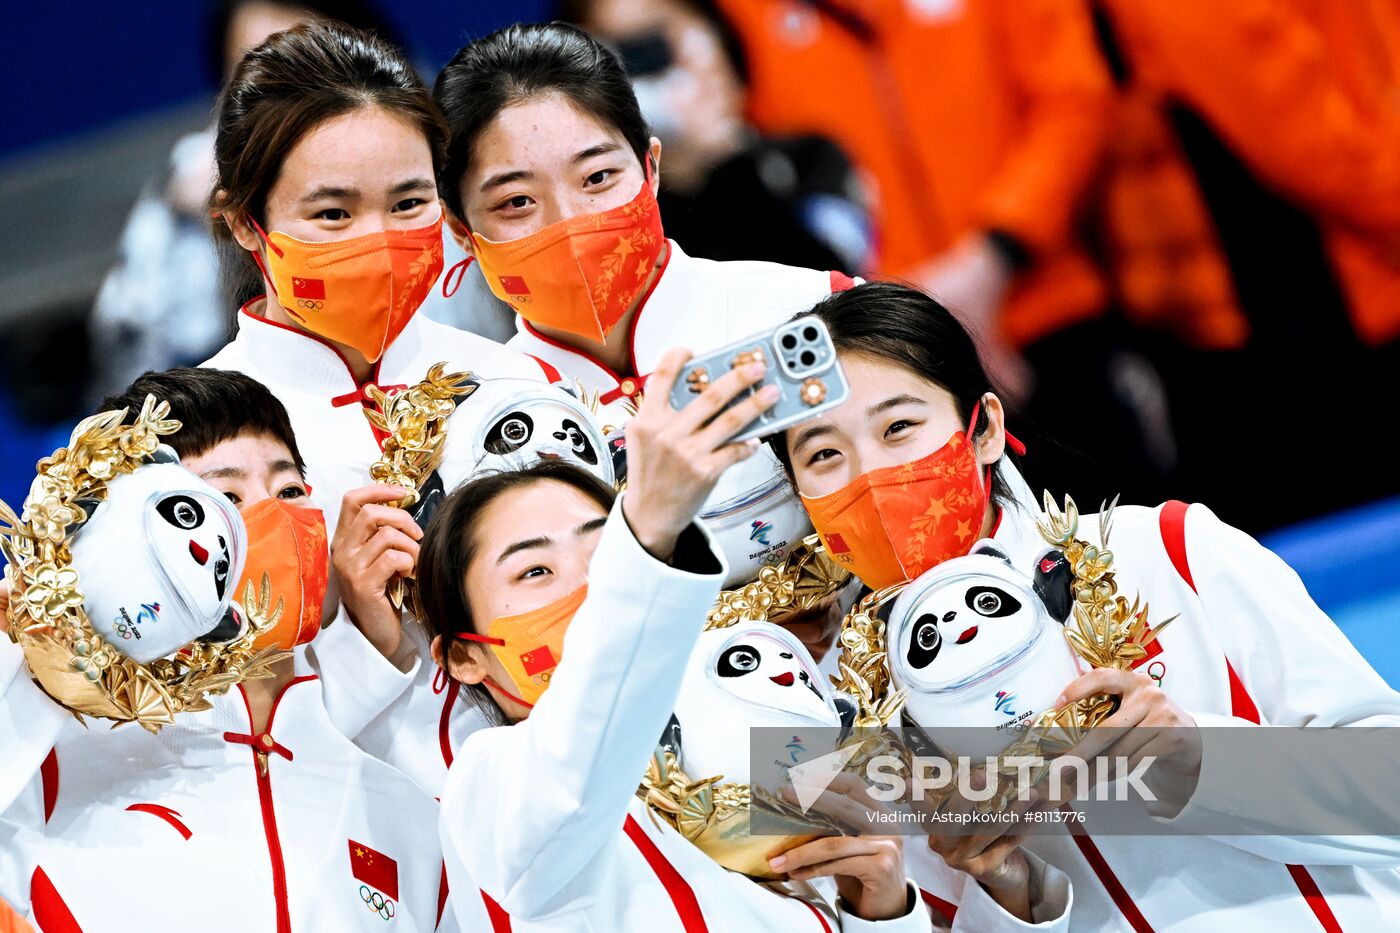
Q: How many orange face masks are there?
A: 5